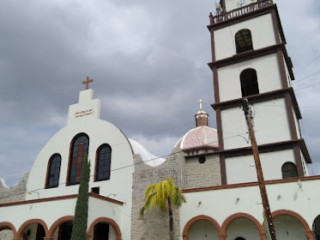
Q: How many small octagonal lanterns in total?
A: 1